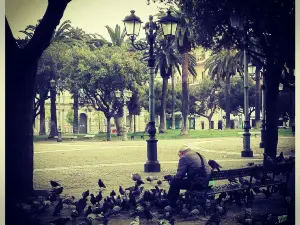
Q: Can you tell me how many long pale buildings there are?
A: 1